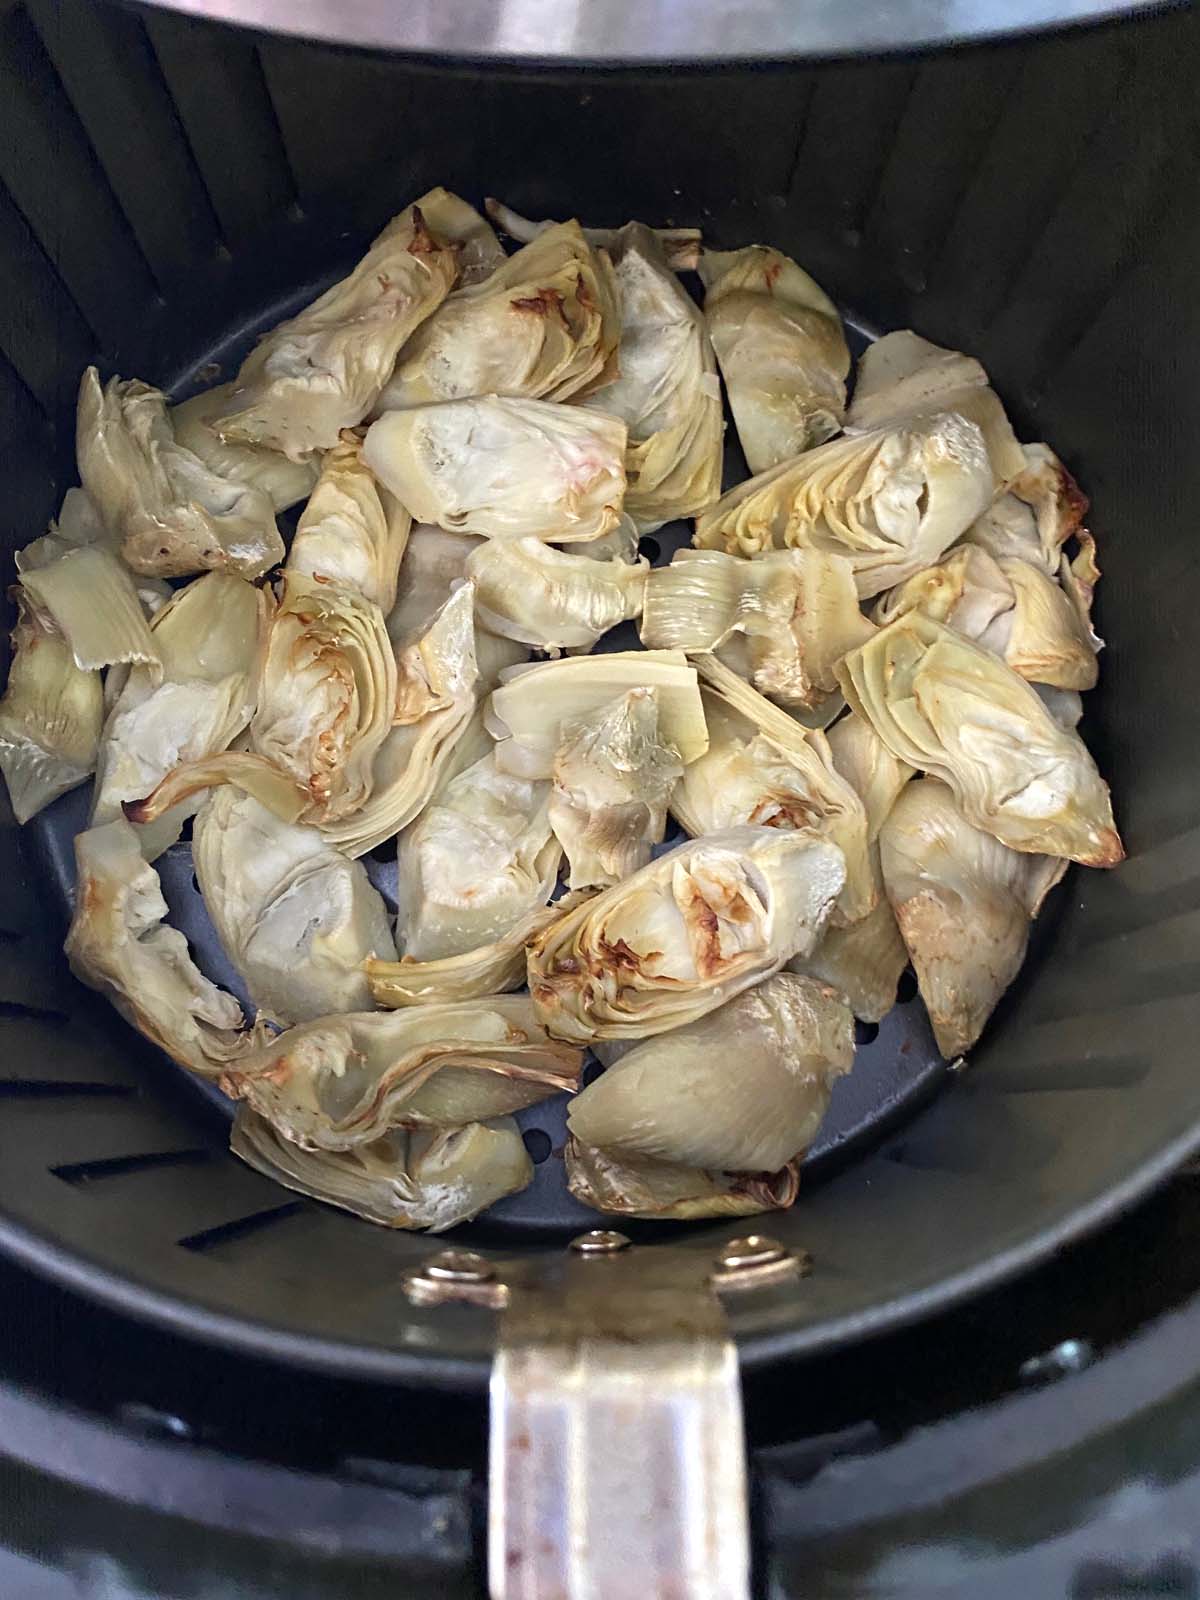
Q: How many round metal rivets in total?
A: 3